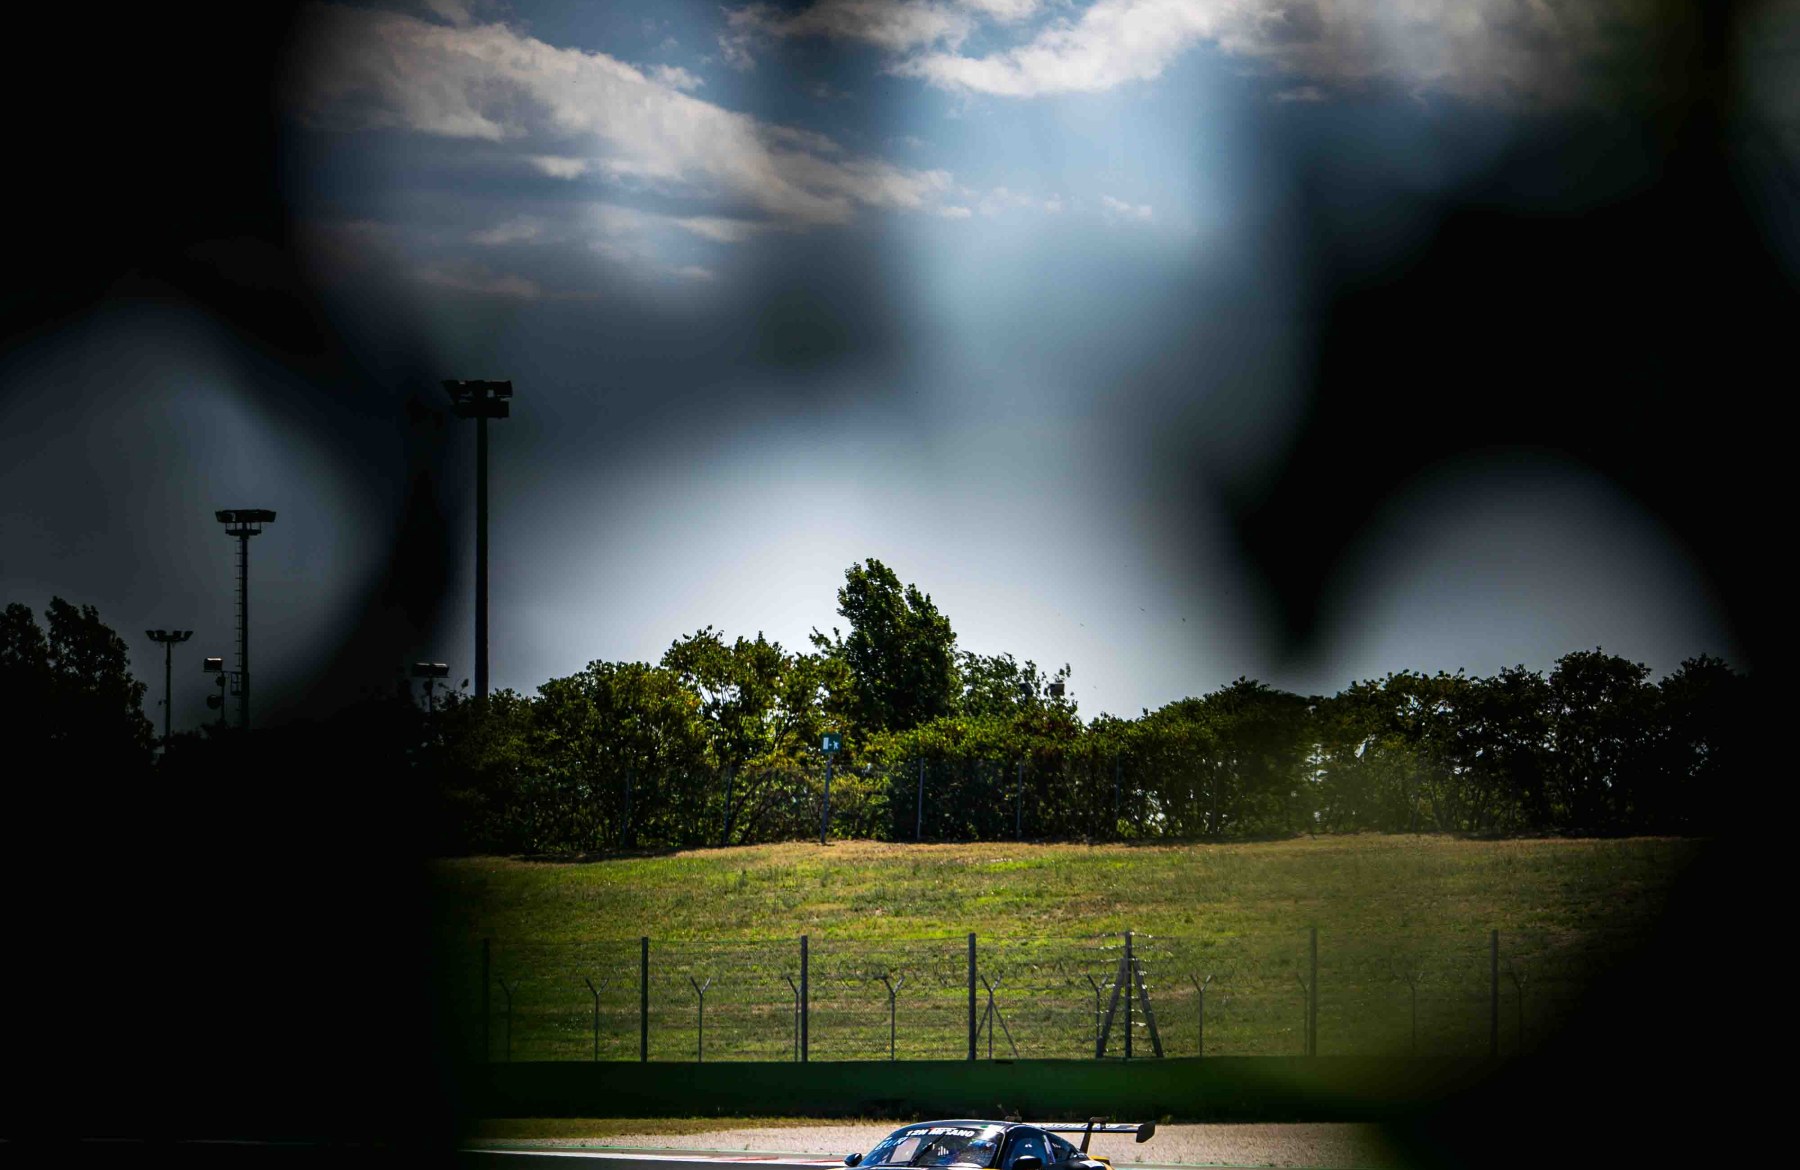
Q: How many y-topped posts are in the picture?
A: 11